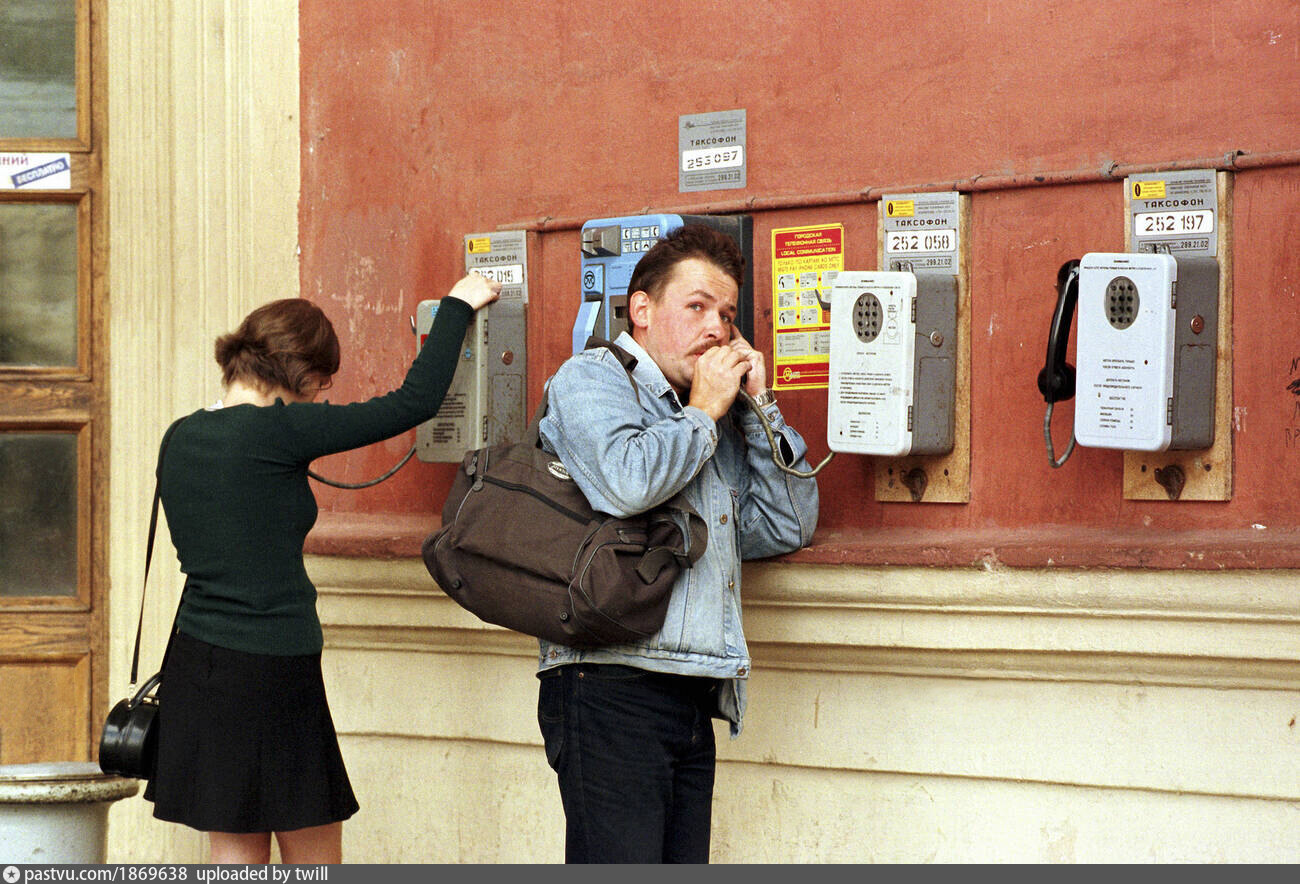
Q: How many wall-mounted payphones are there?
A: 4